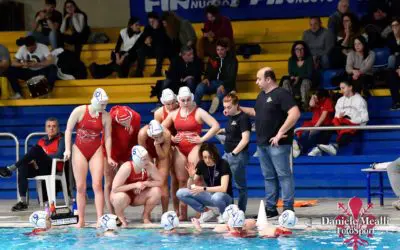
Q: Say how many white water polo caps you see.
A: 11